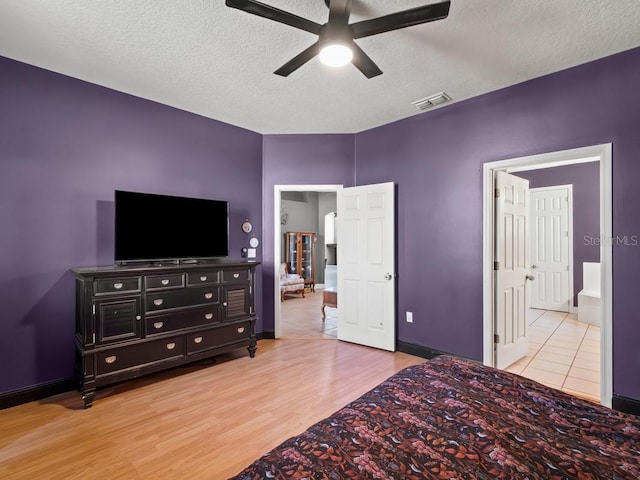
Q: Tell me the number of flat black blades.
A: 5